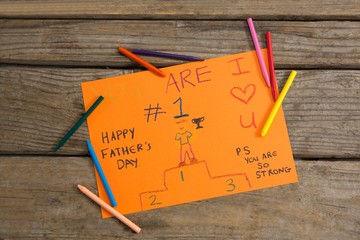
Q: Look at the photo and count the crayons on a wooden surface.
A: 8